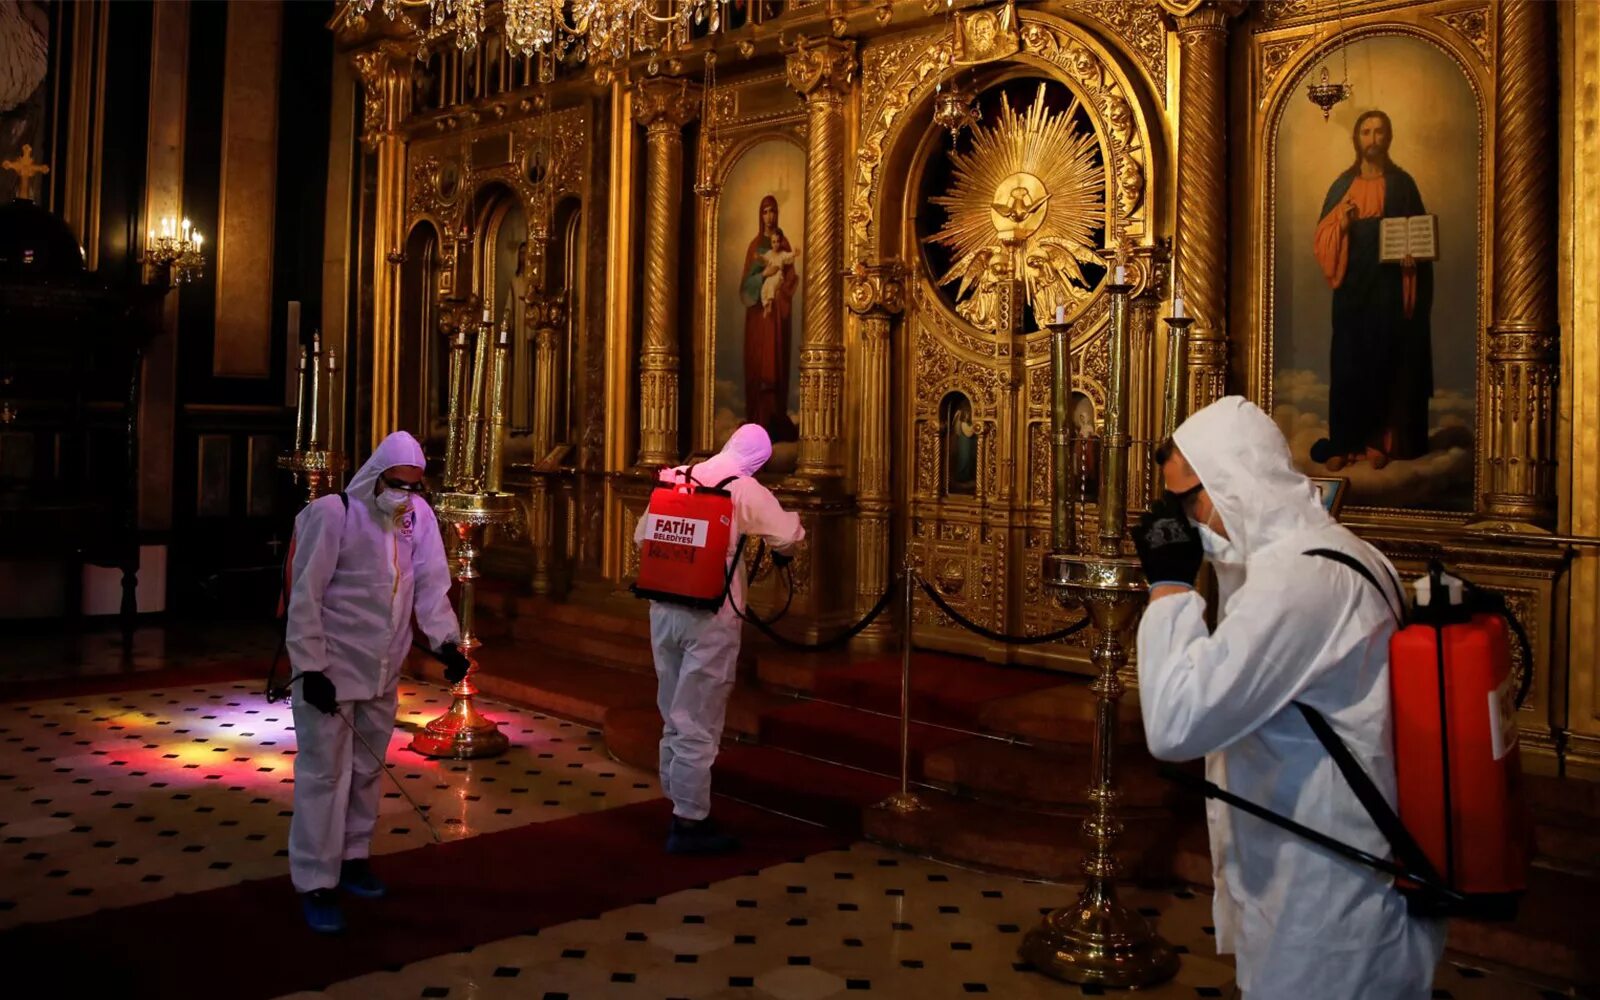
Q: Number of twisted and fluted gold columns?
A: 4